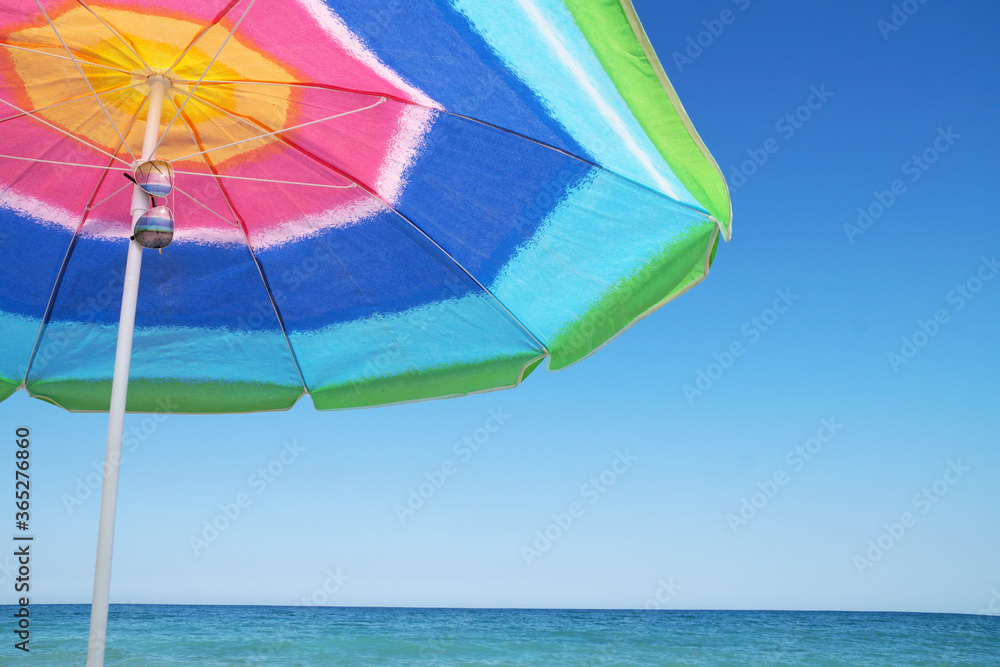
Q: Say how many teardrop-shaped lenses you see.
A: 2